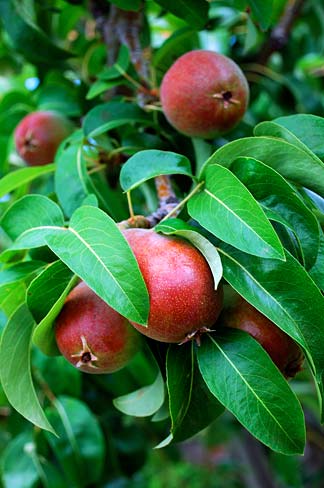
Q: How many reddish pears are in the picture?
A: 5